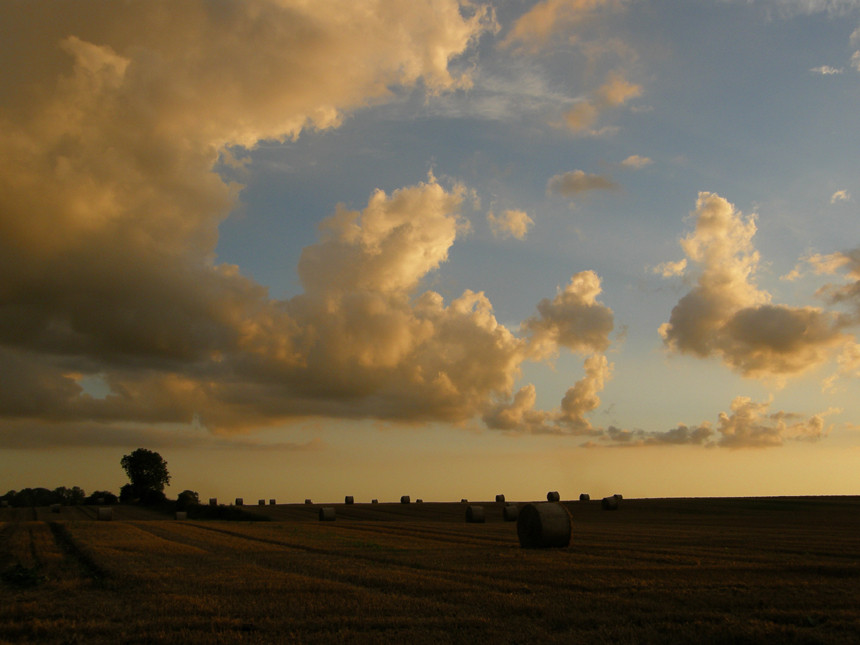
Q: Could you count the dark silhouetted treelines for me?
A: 1